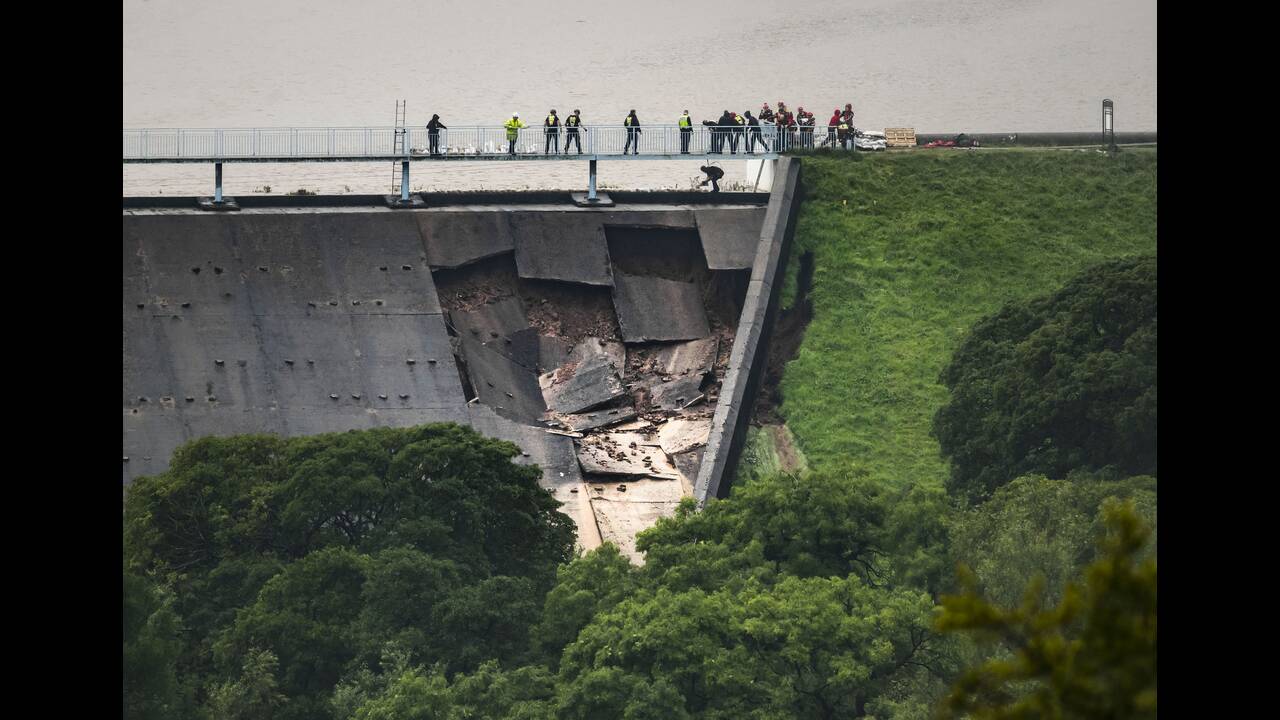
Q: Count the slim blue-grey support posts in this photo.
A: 3